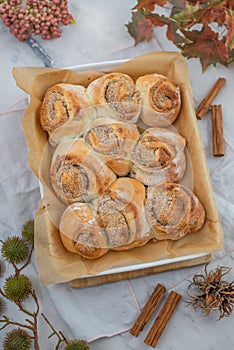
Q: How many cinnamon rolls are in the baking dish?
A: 9